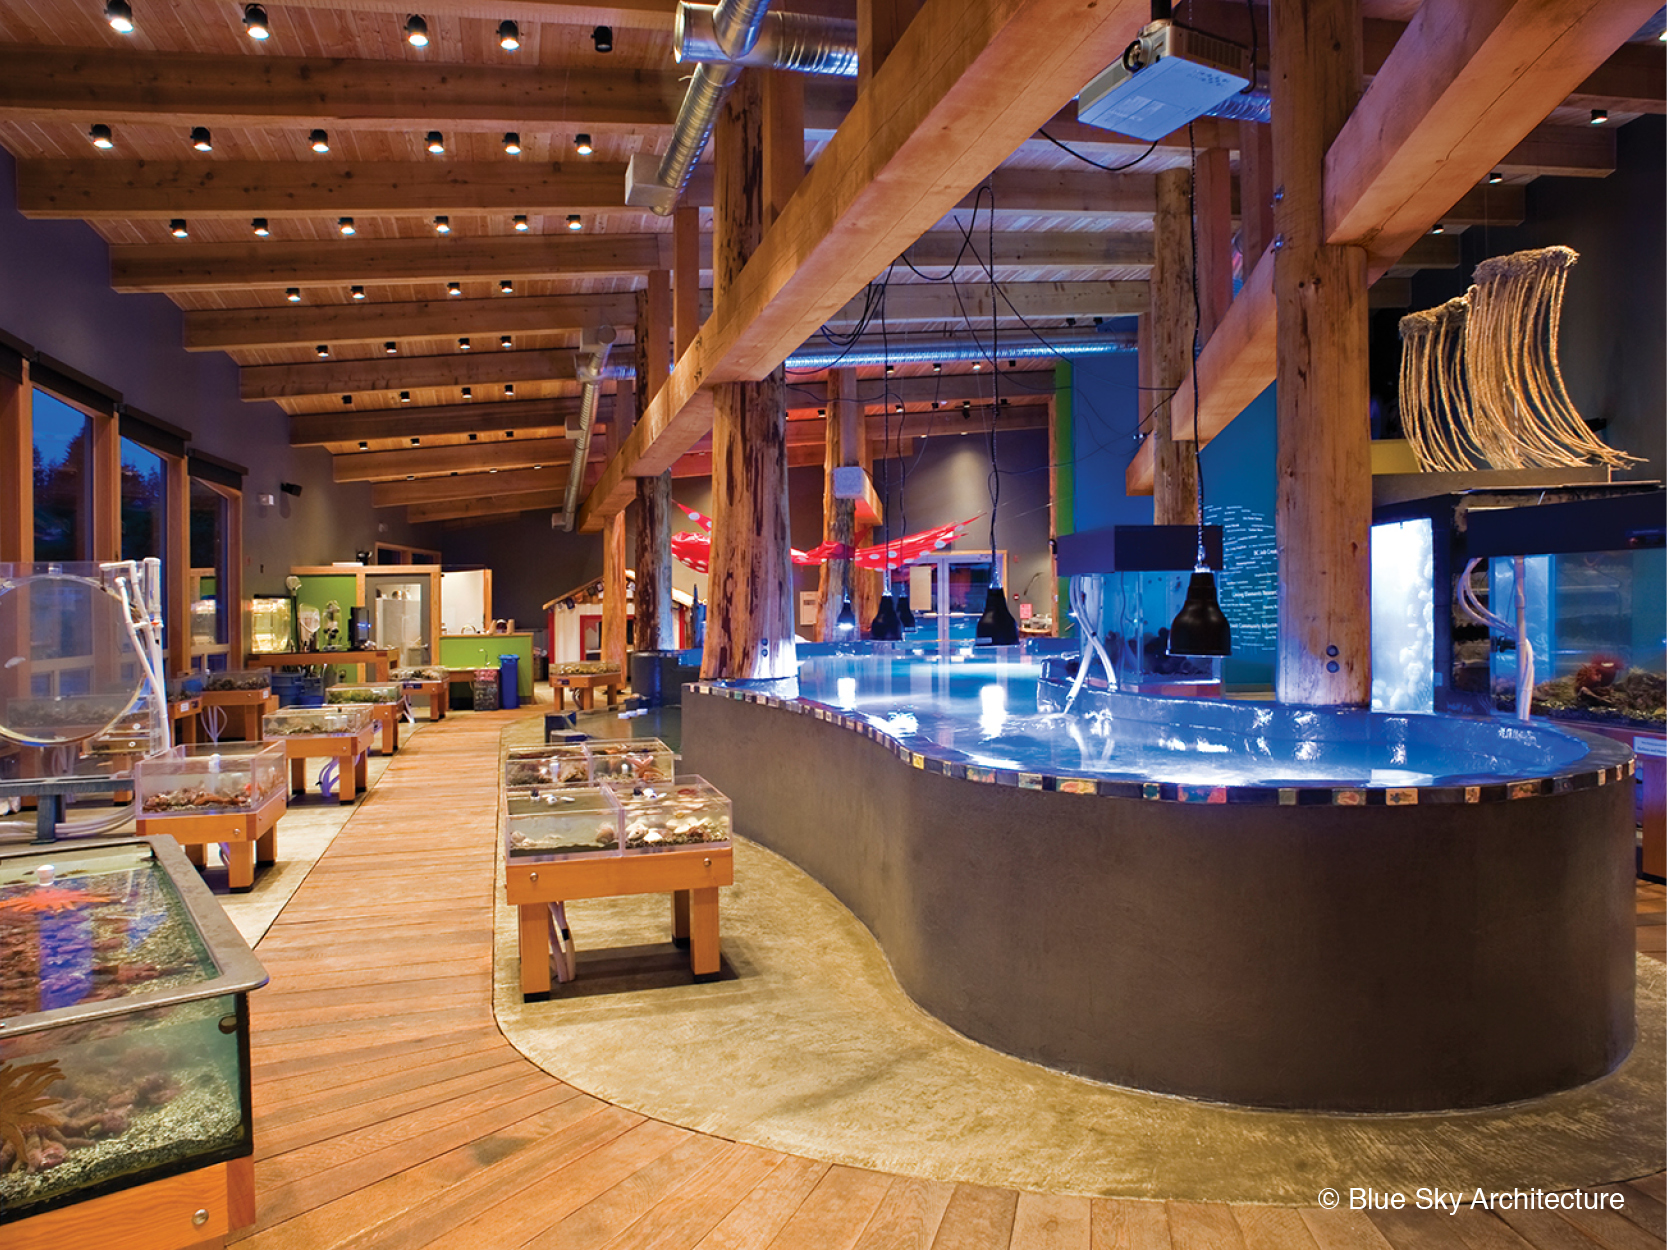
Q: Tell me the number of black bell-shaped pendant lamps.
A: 5